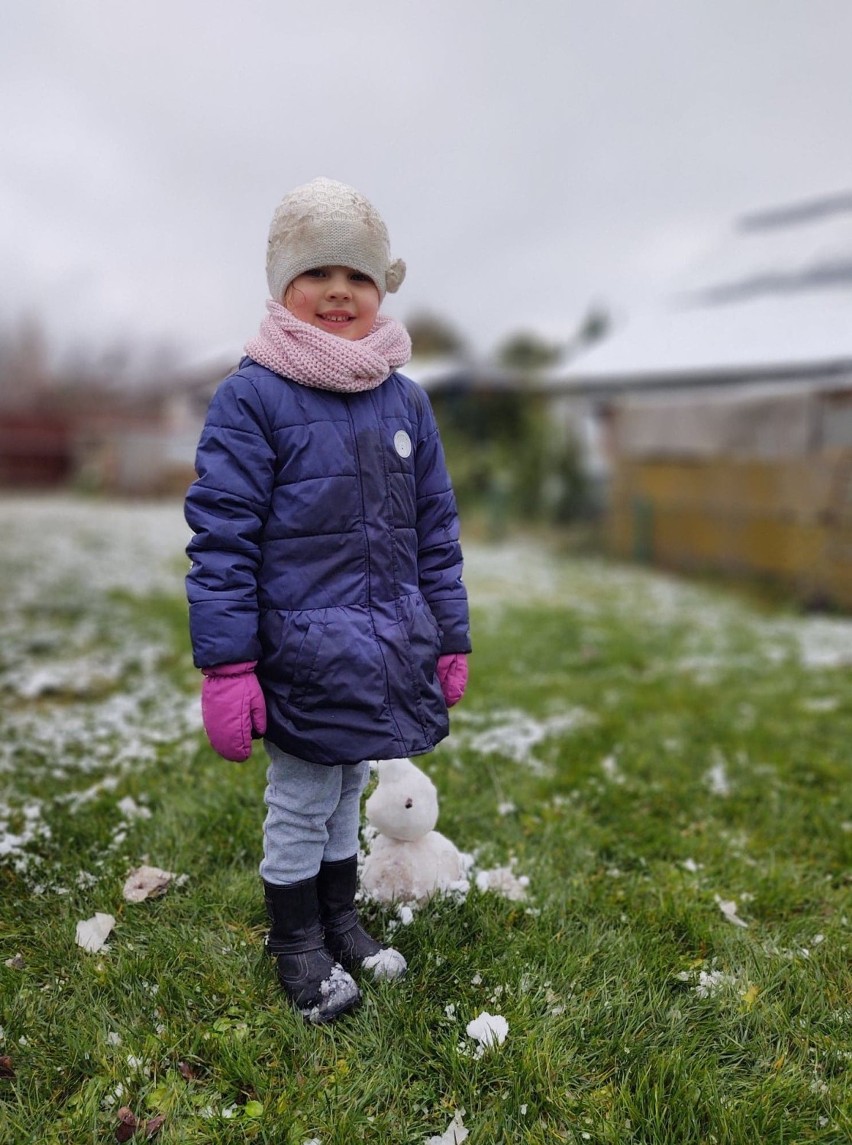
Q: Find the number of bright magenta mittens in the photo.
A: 2